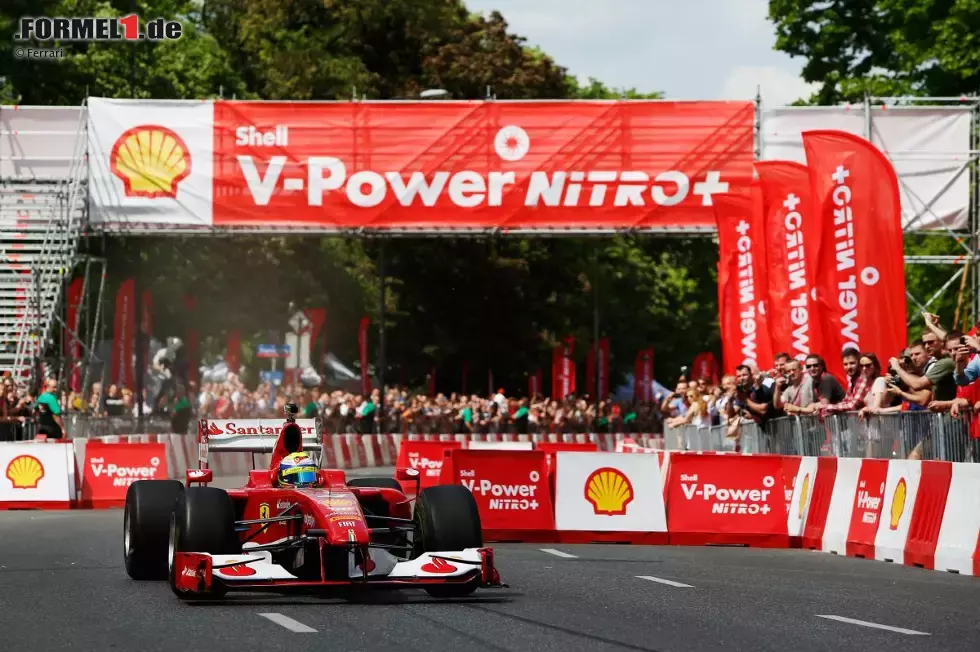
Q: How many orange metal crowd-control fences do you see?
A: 0